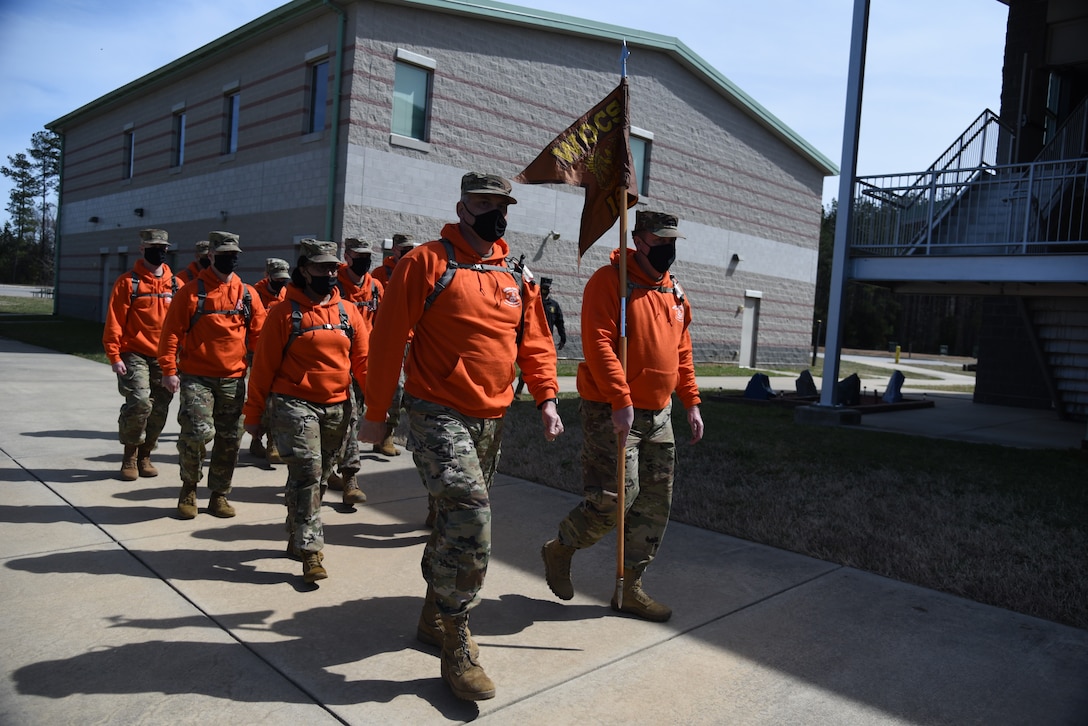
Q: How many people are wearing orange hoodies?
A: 9